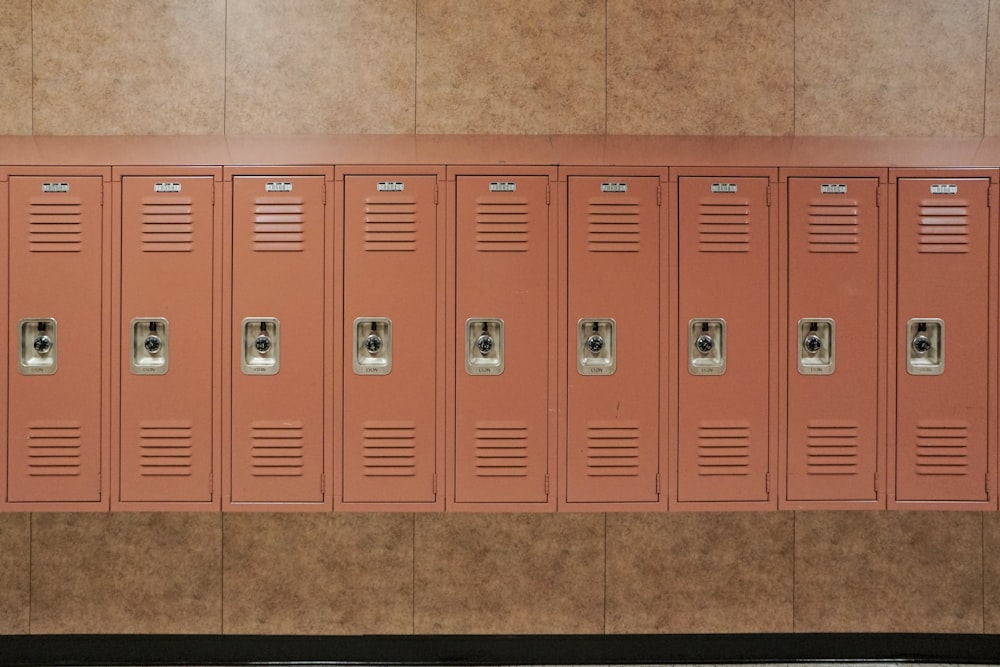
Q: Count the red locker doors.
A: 9